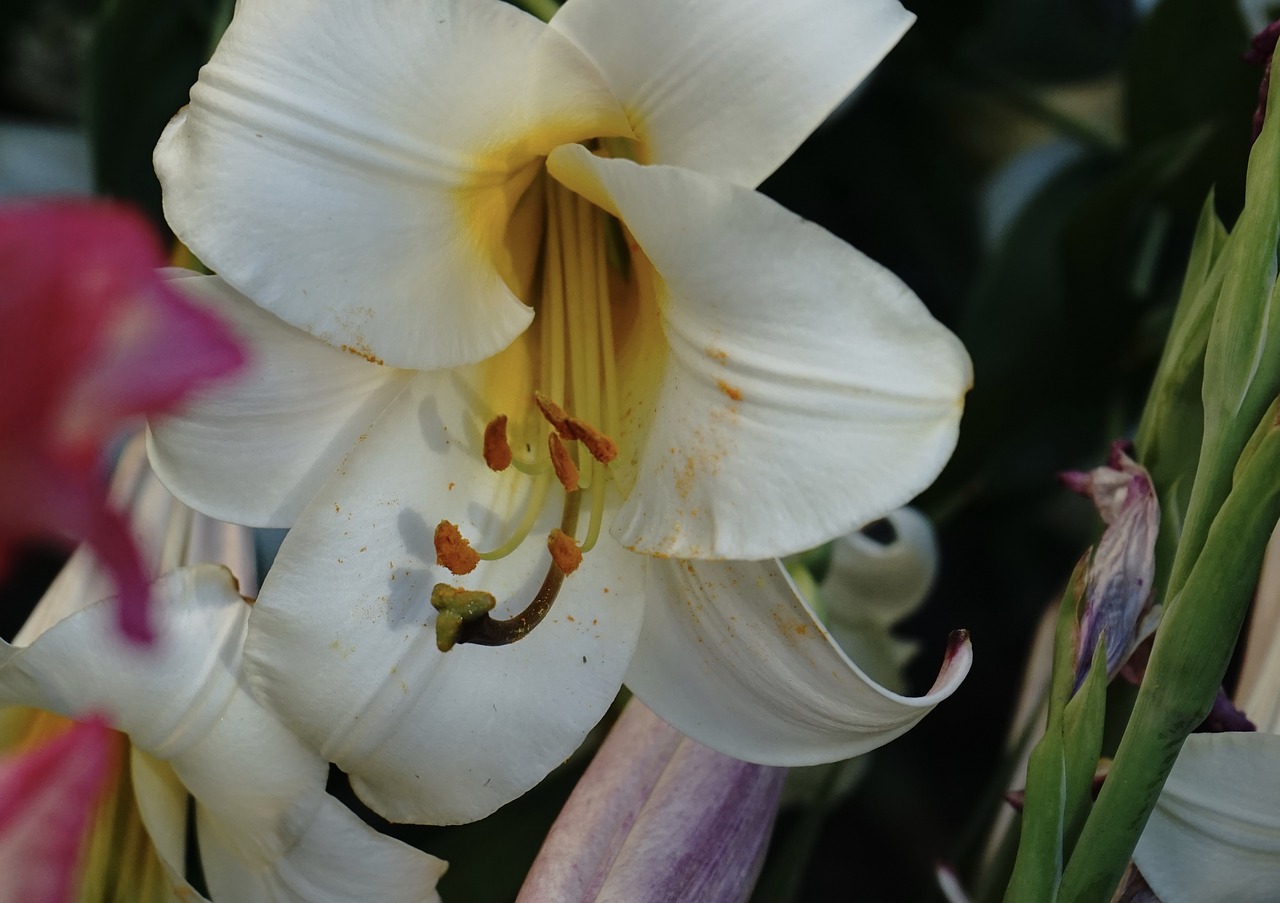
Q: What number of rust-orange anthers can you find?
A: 6